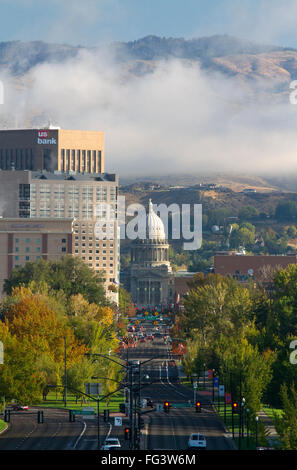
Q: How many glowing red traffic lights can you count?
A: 4